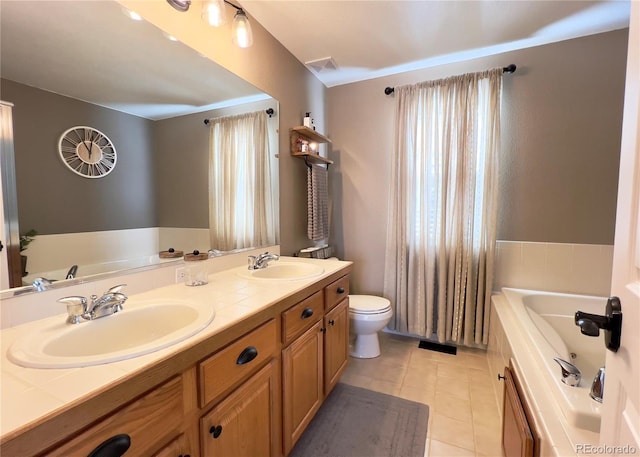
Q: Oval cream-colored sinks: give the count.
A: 2